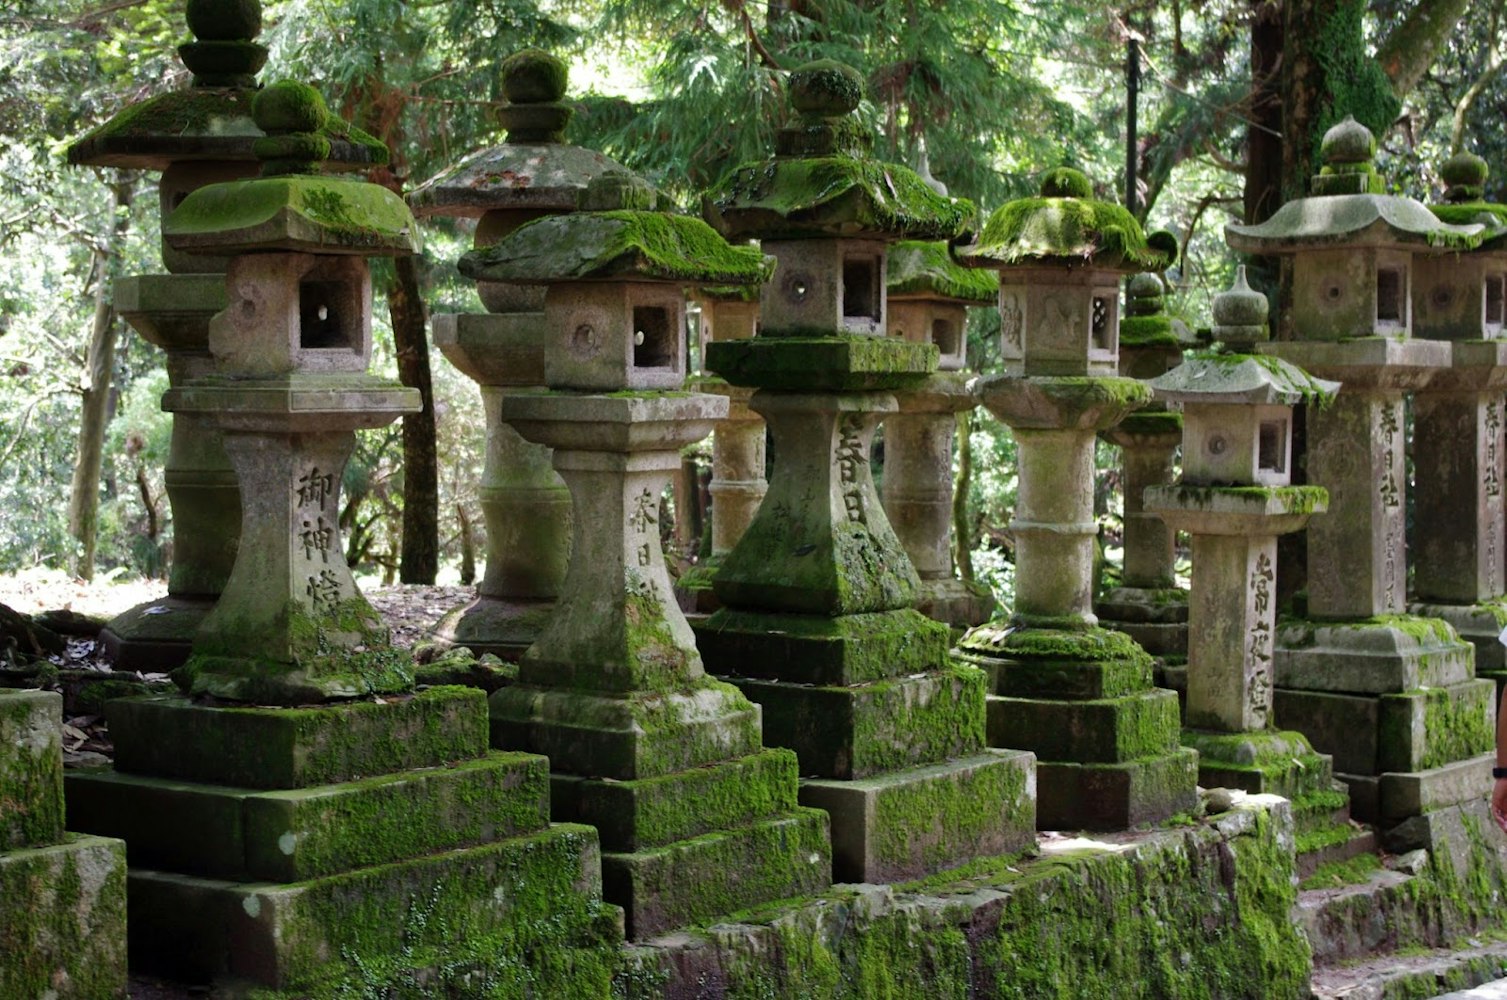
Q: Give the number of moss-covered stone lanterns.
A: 12